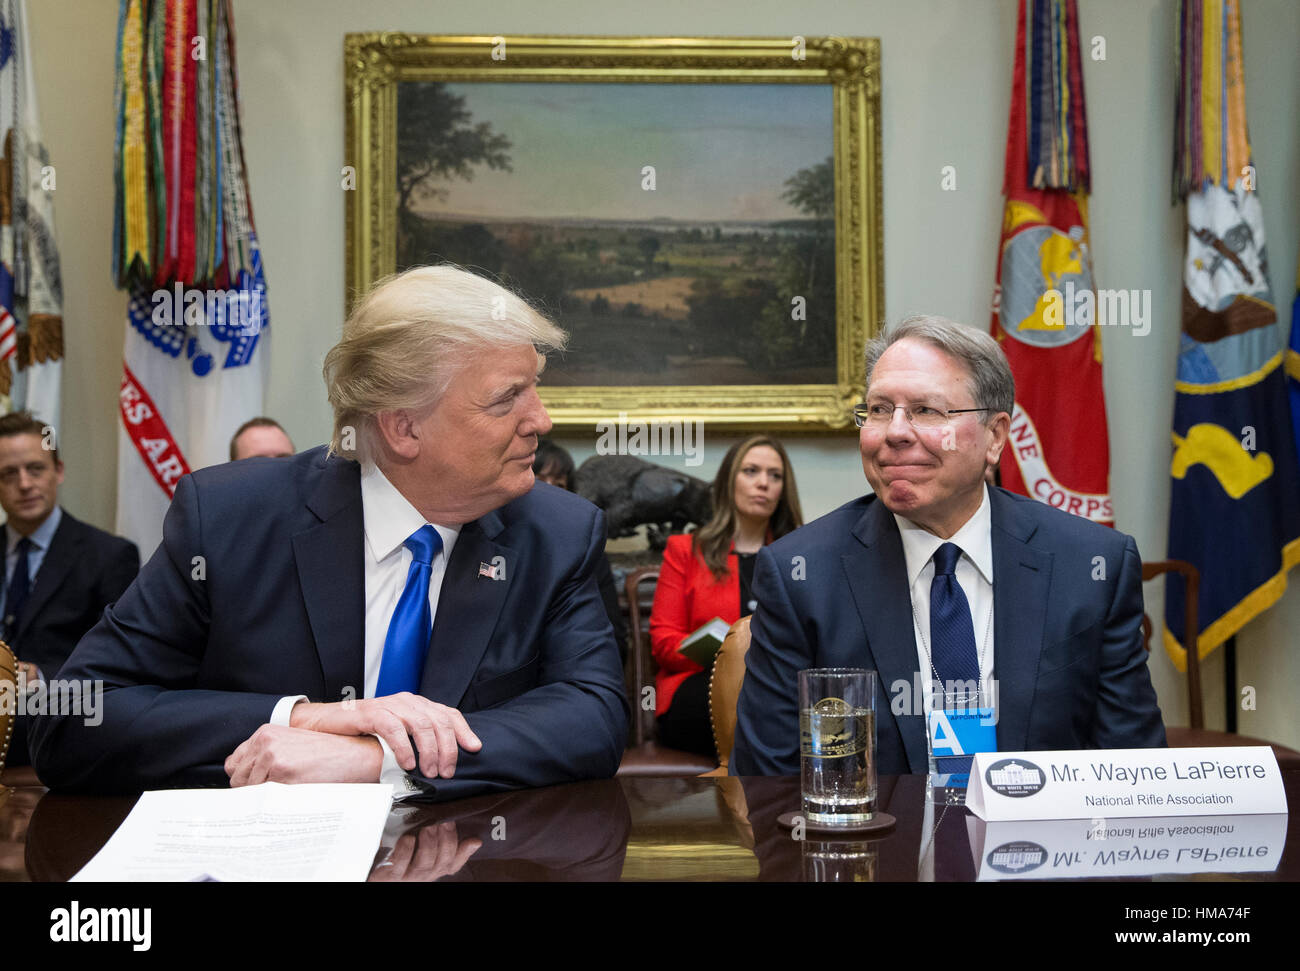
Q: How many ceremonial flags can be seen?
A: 5